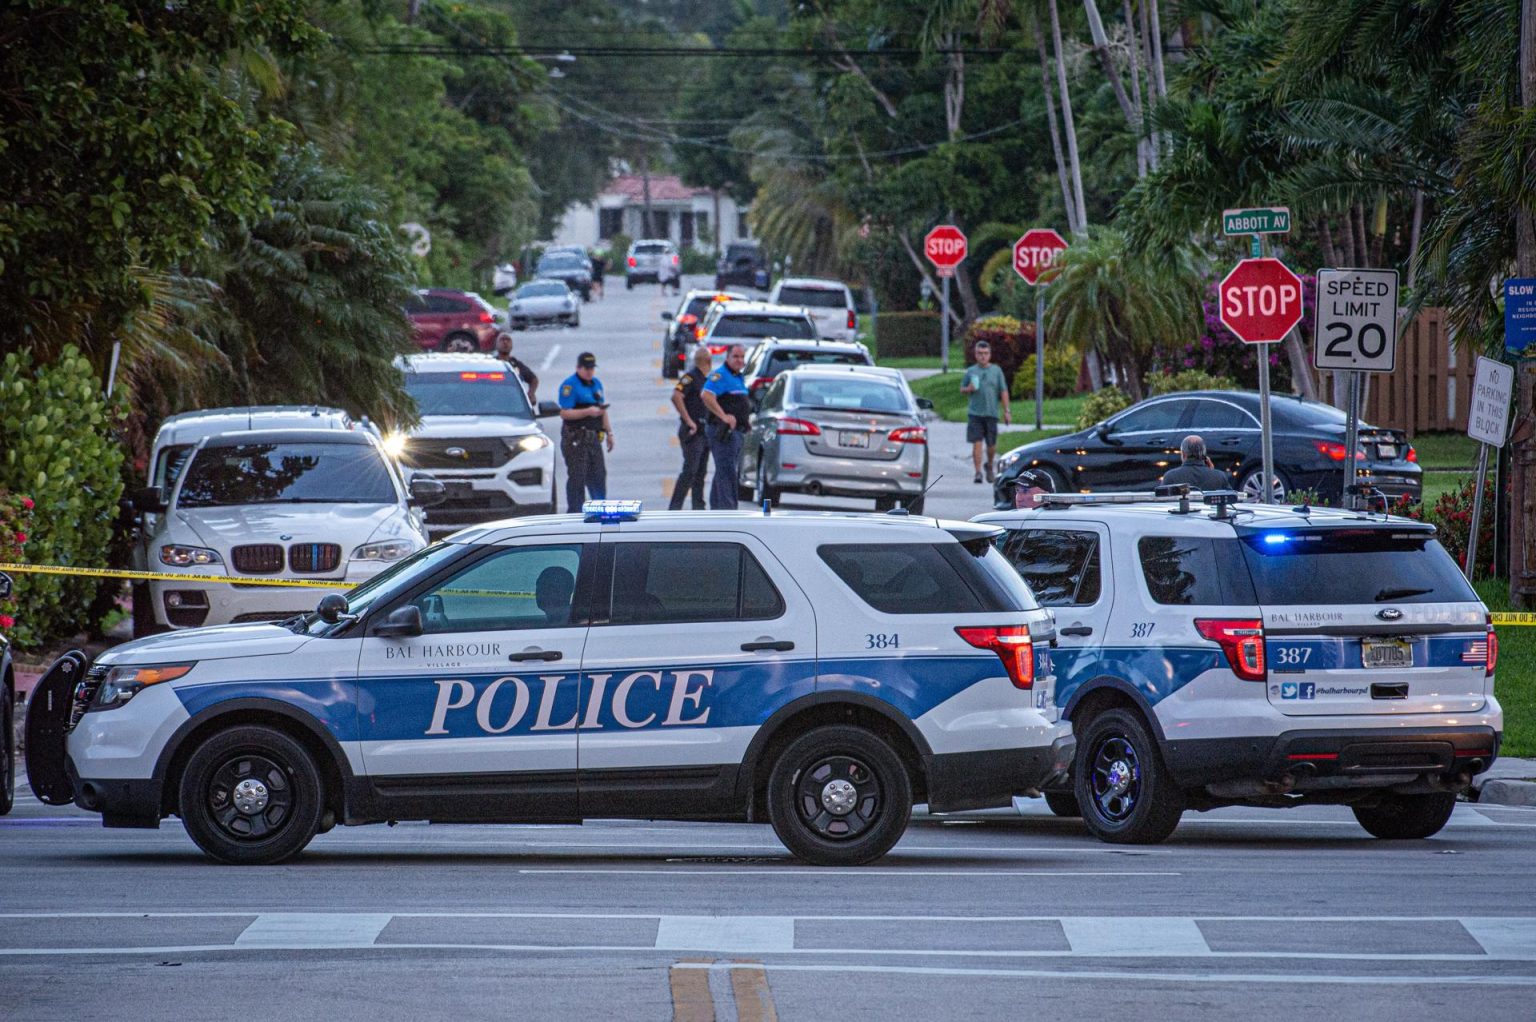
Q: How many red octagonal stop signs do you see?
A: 3